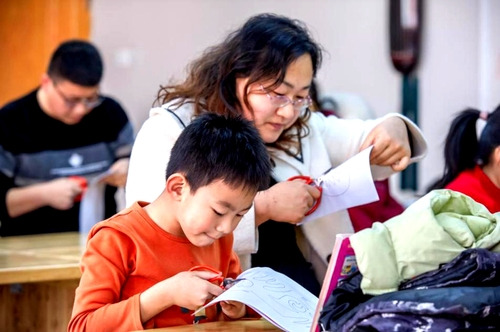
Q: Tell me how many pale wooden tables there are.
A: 2